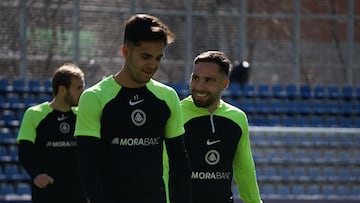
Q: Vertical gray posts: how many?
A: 7